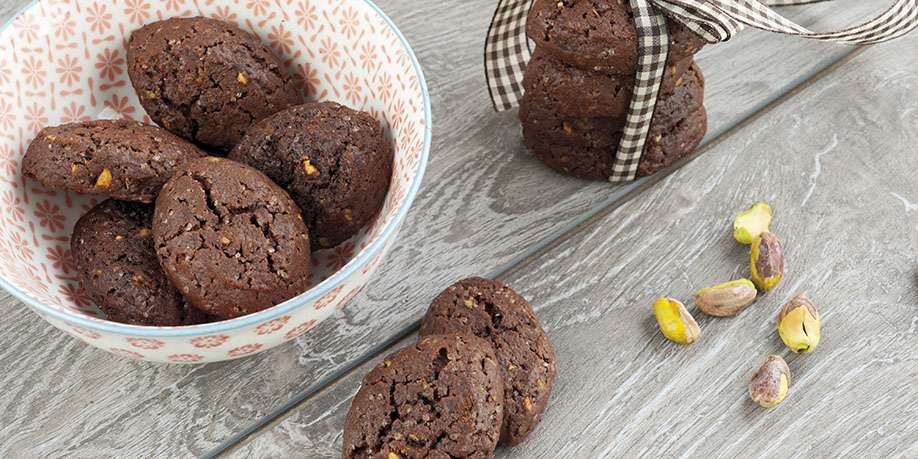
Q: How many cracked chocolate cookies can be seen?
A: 10